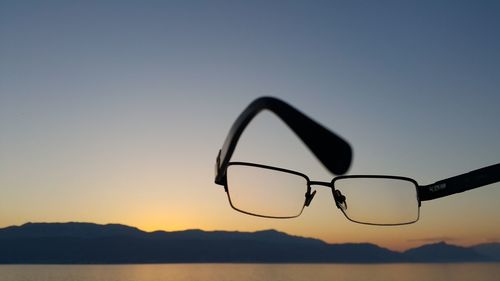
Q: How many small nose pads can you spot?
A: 2